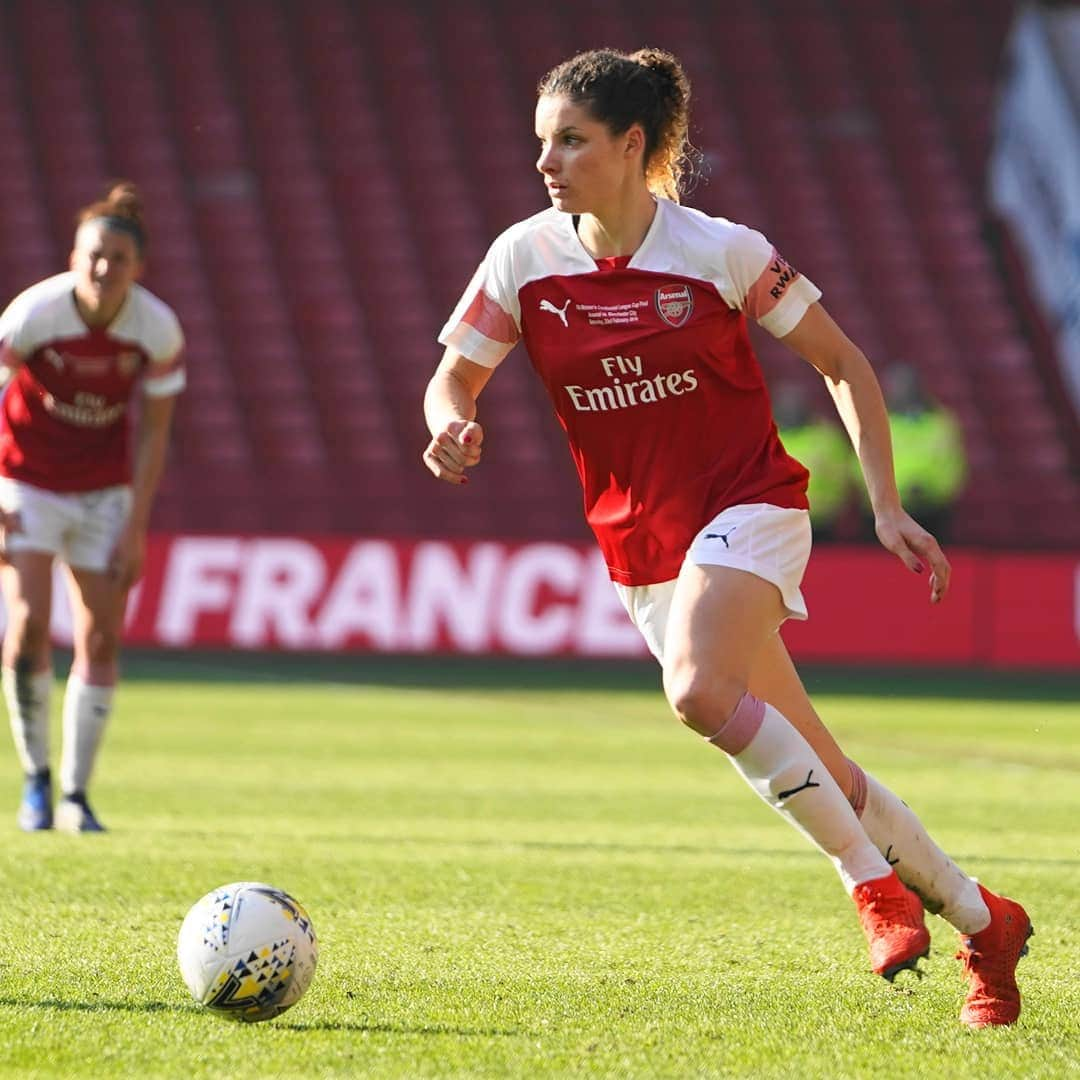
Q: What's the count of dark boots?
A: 2